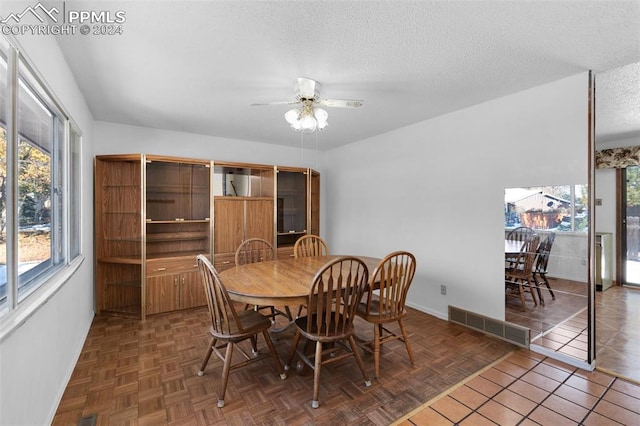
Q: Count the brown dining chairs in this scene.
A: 5